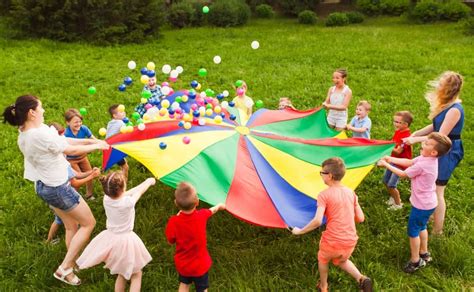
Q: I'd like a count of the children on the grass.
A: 13